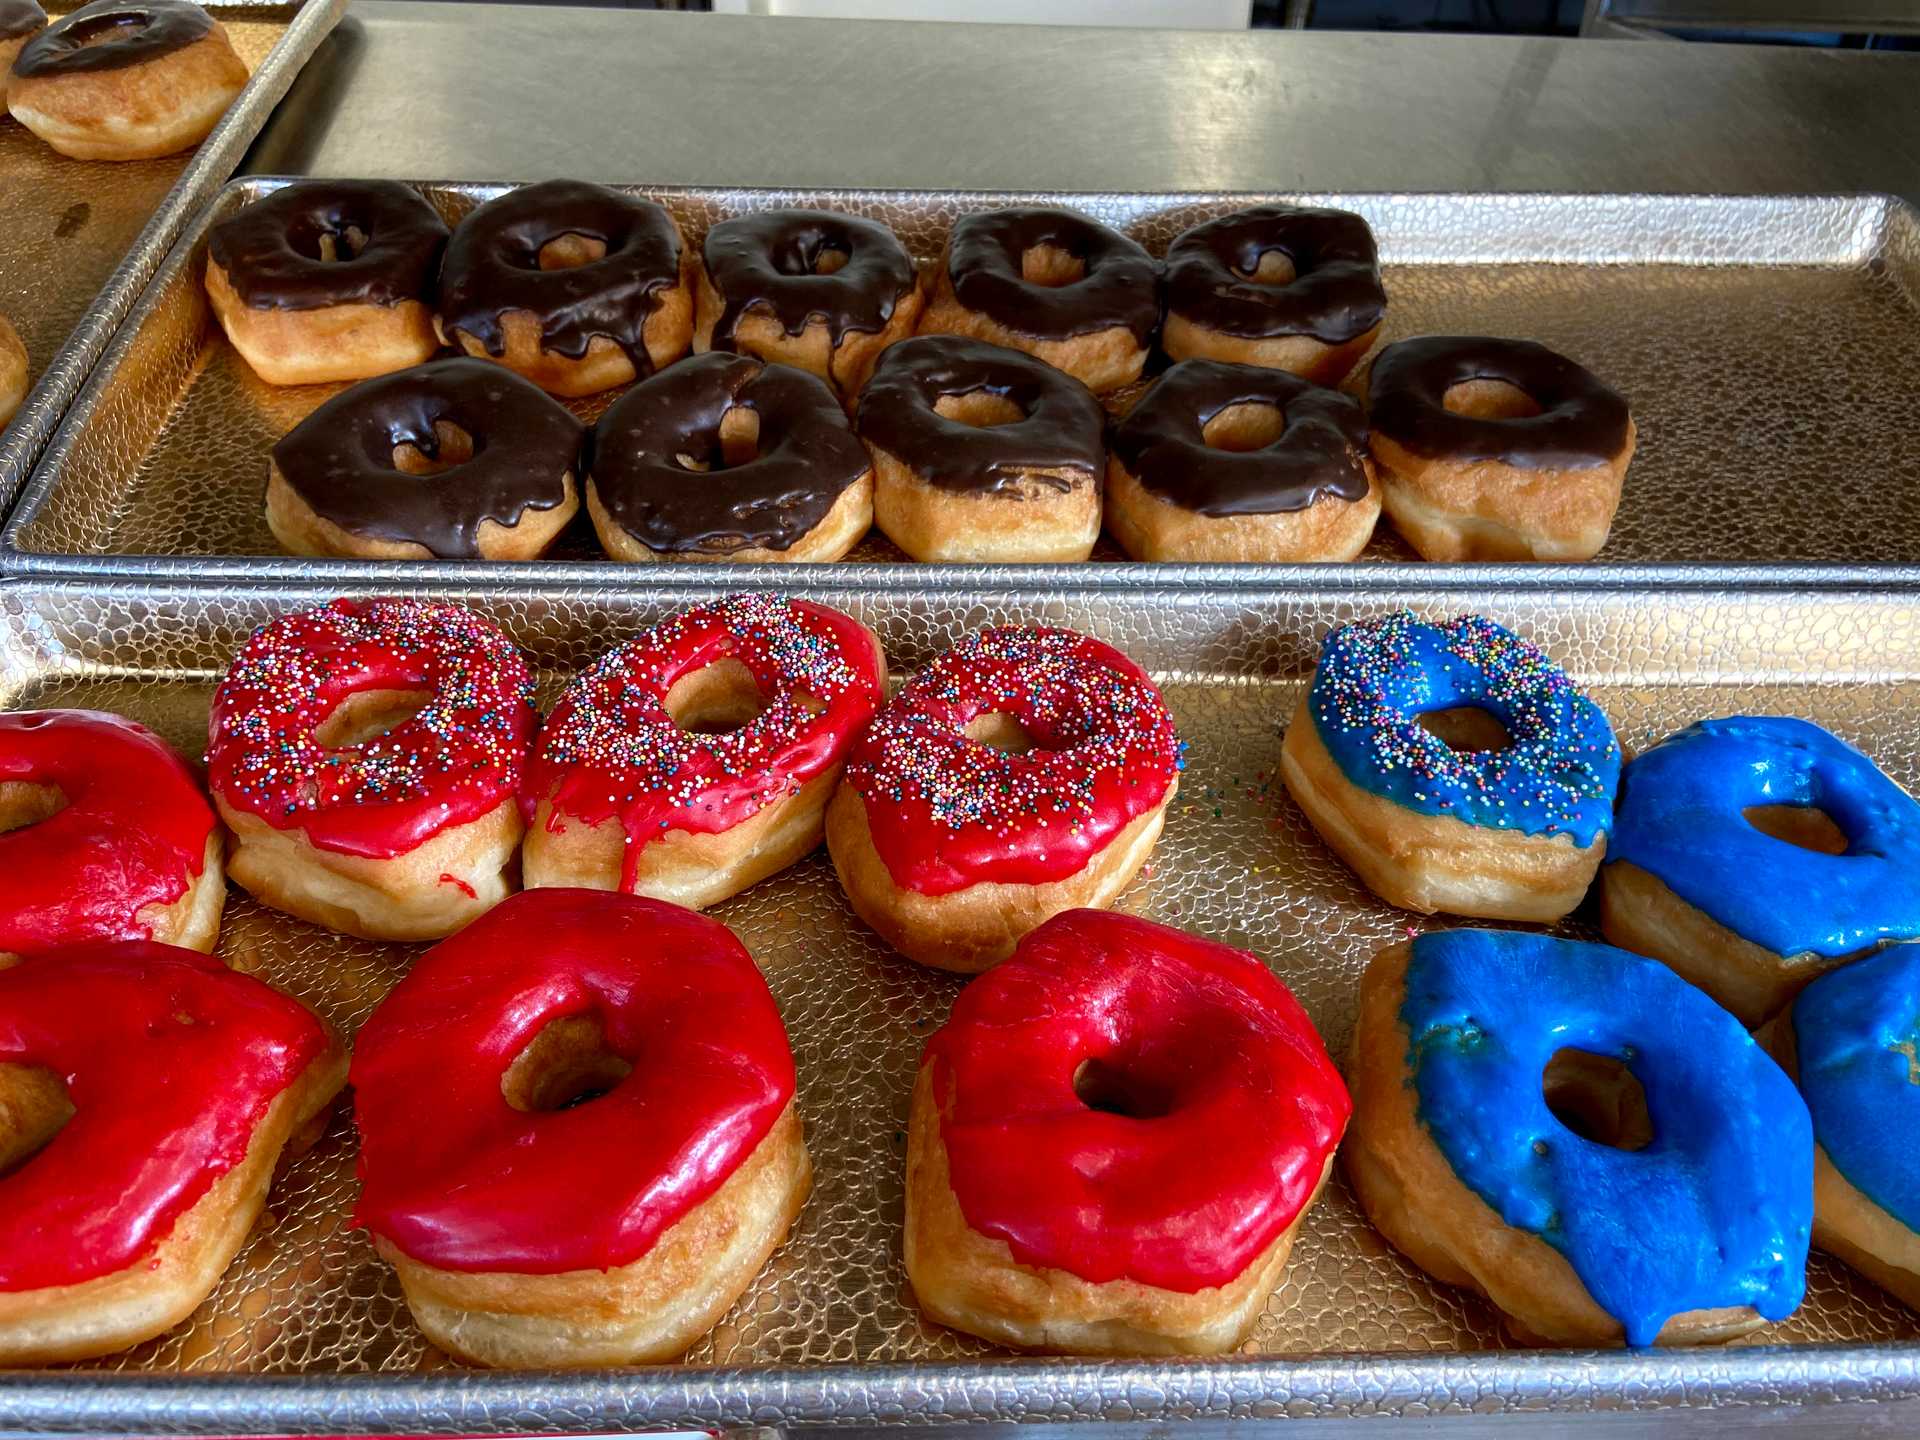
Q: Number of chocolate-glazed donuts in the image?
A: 12